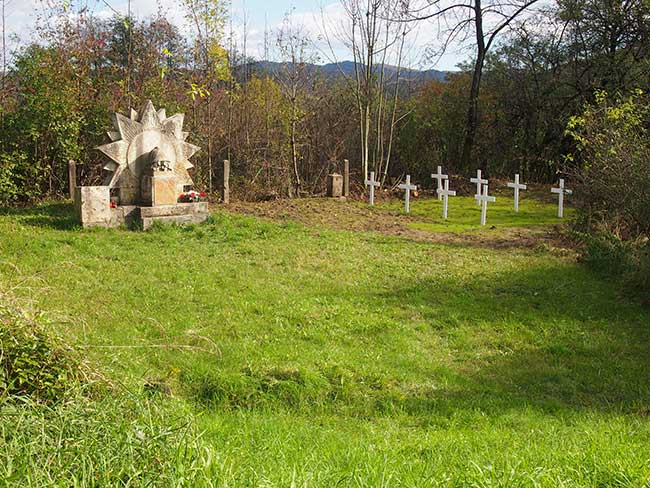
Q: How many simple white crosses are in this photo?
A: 8